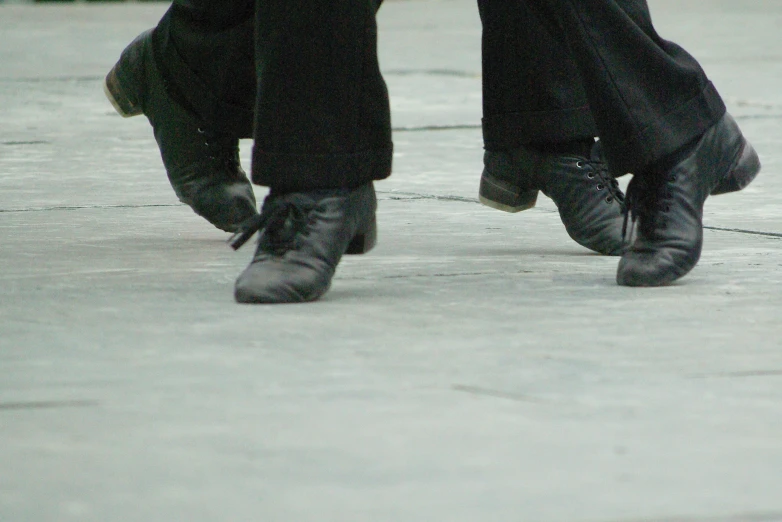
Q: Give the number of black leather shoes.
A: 4